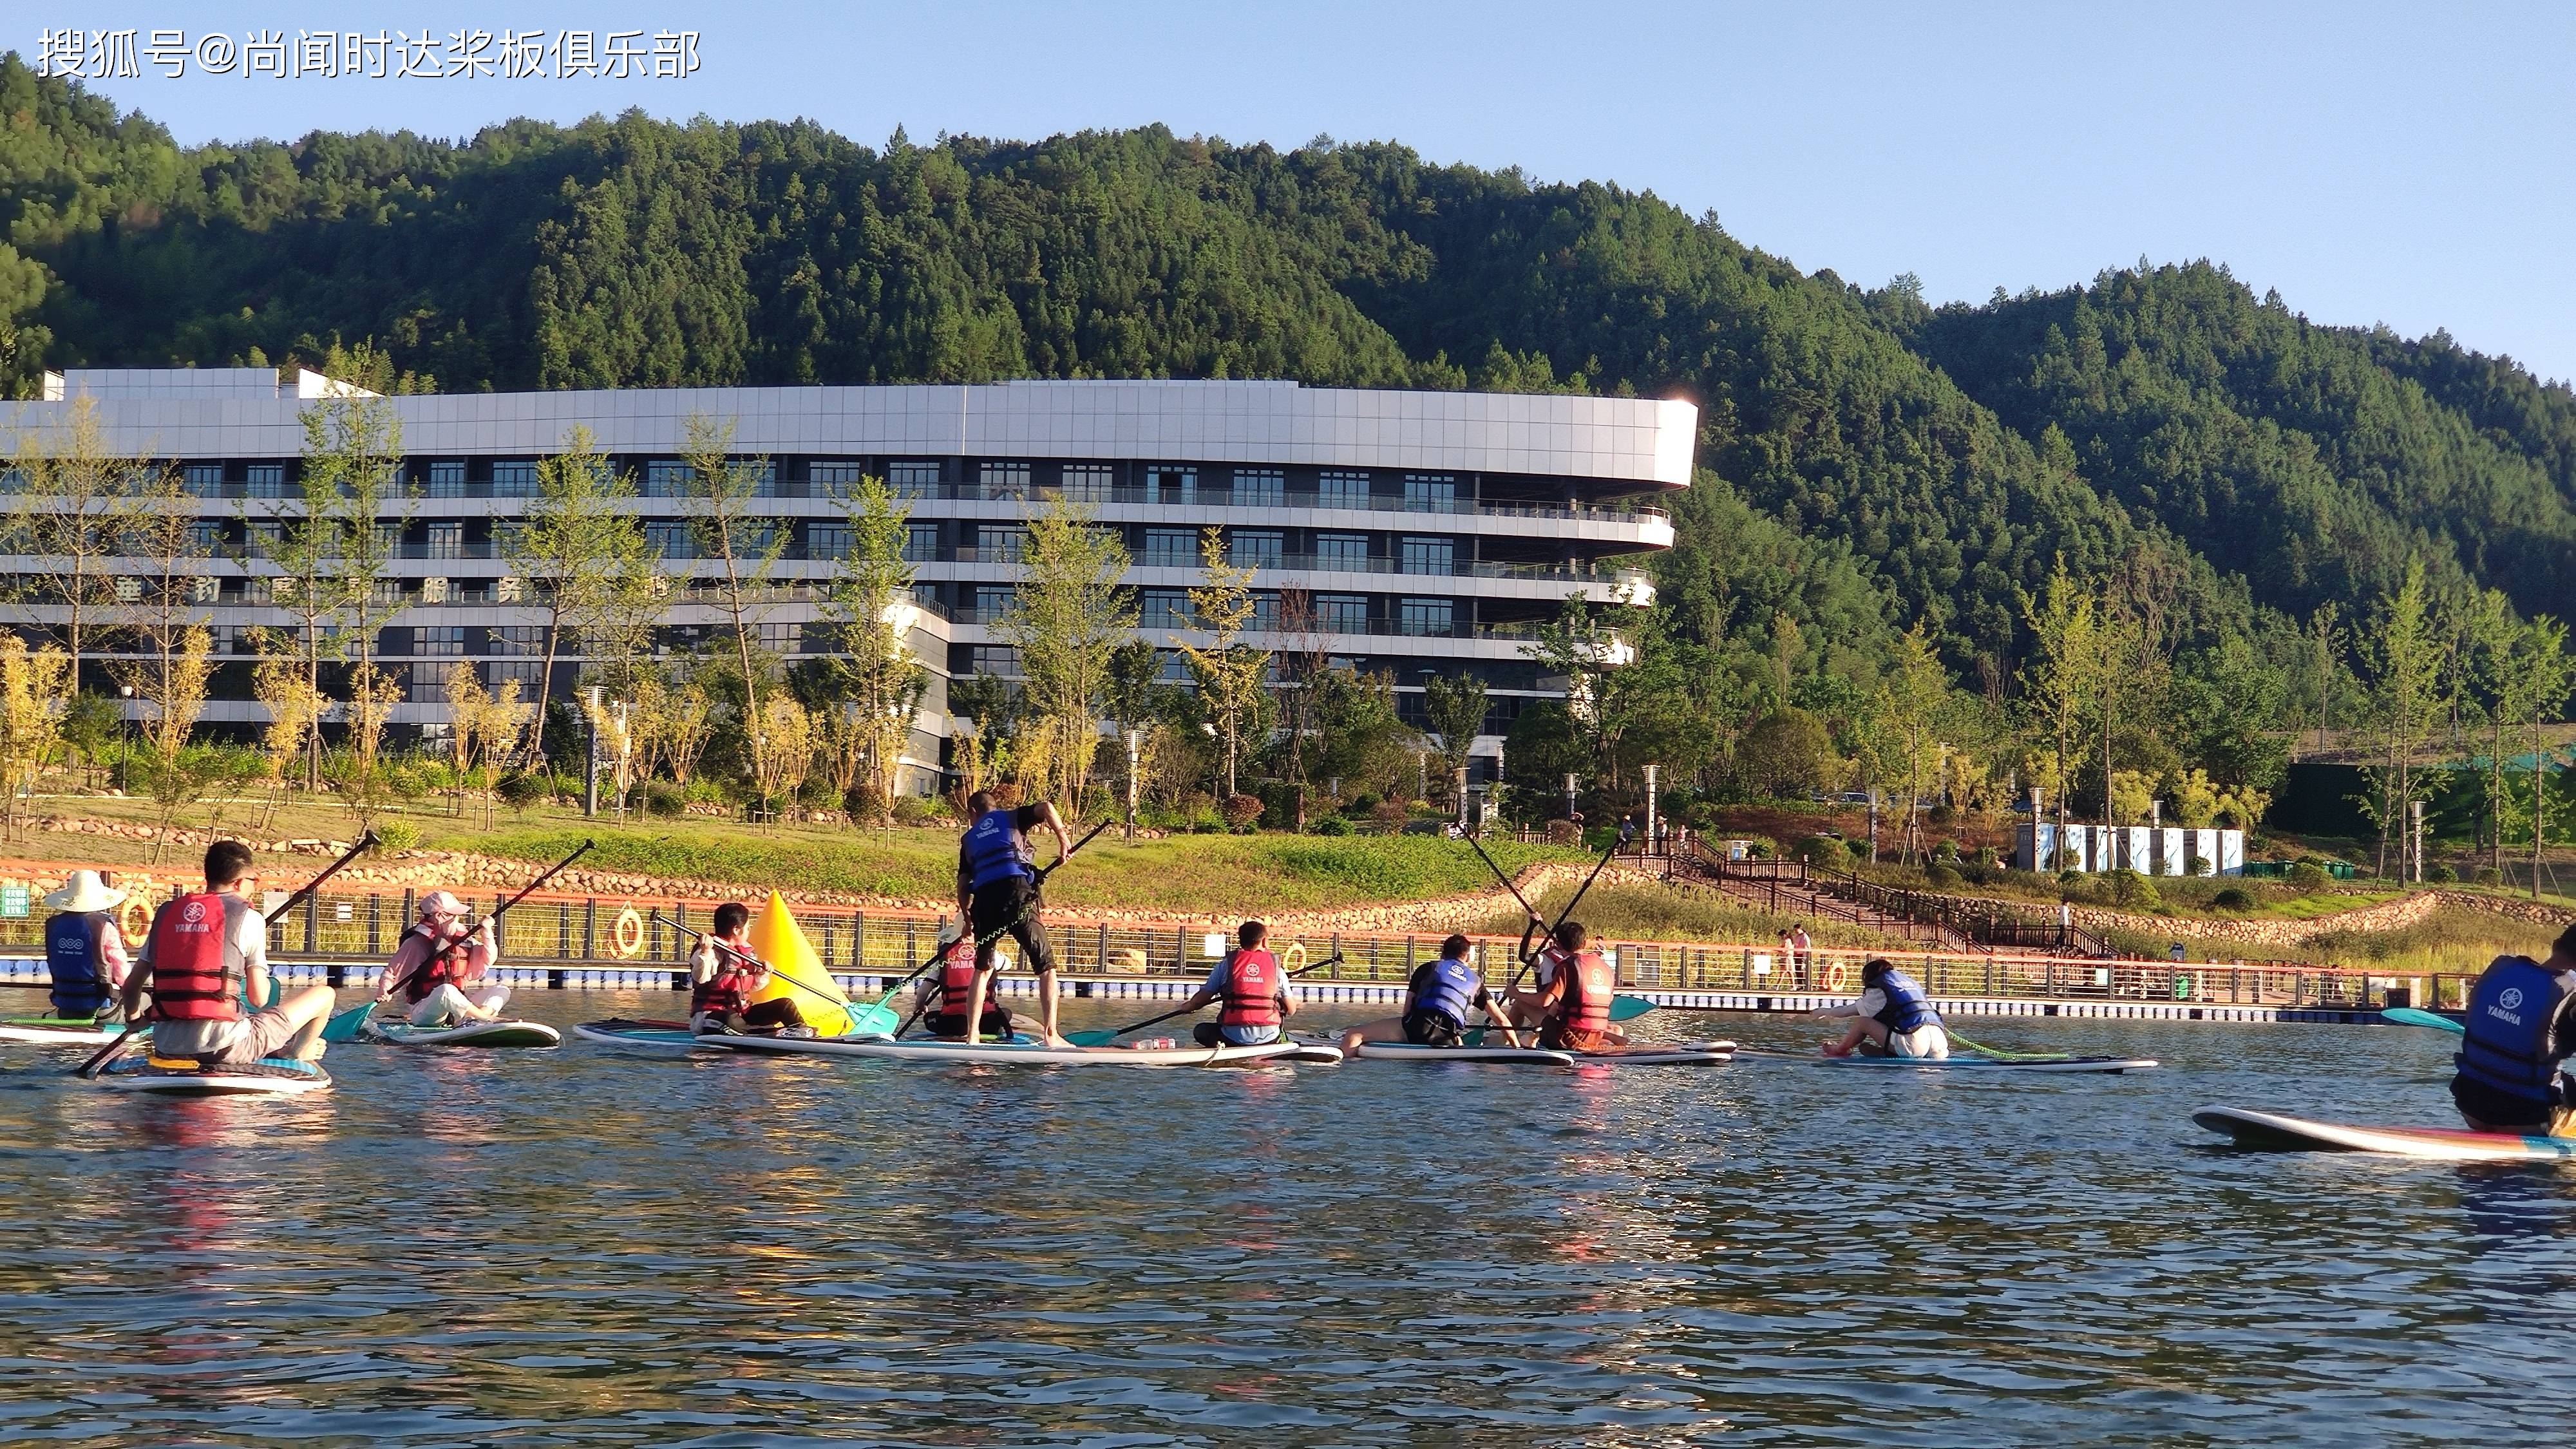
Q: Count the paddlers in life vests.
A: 12